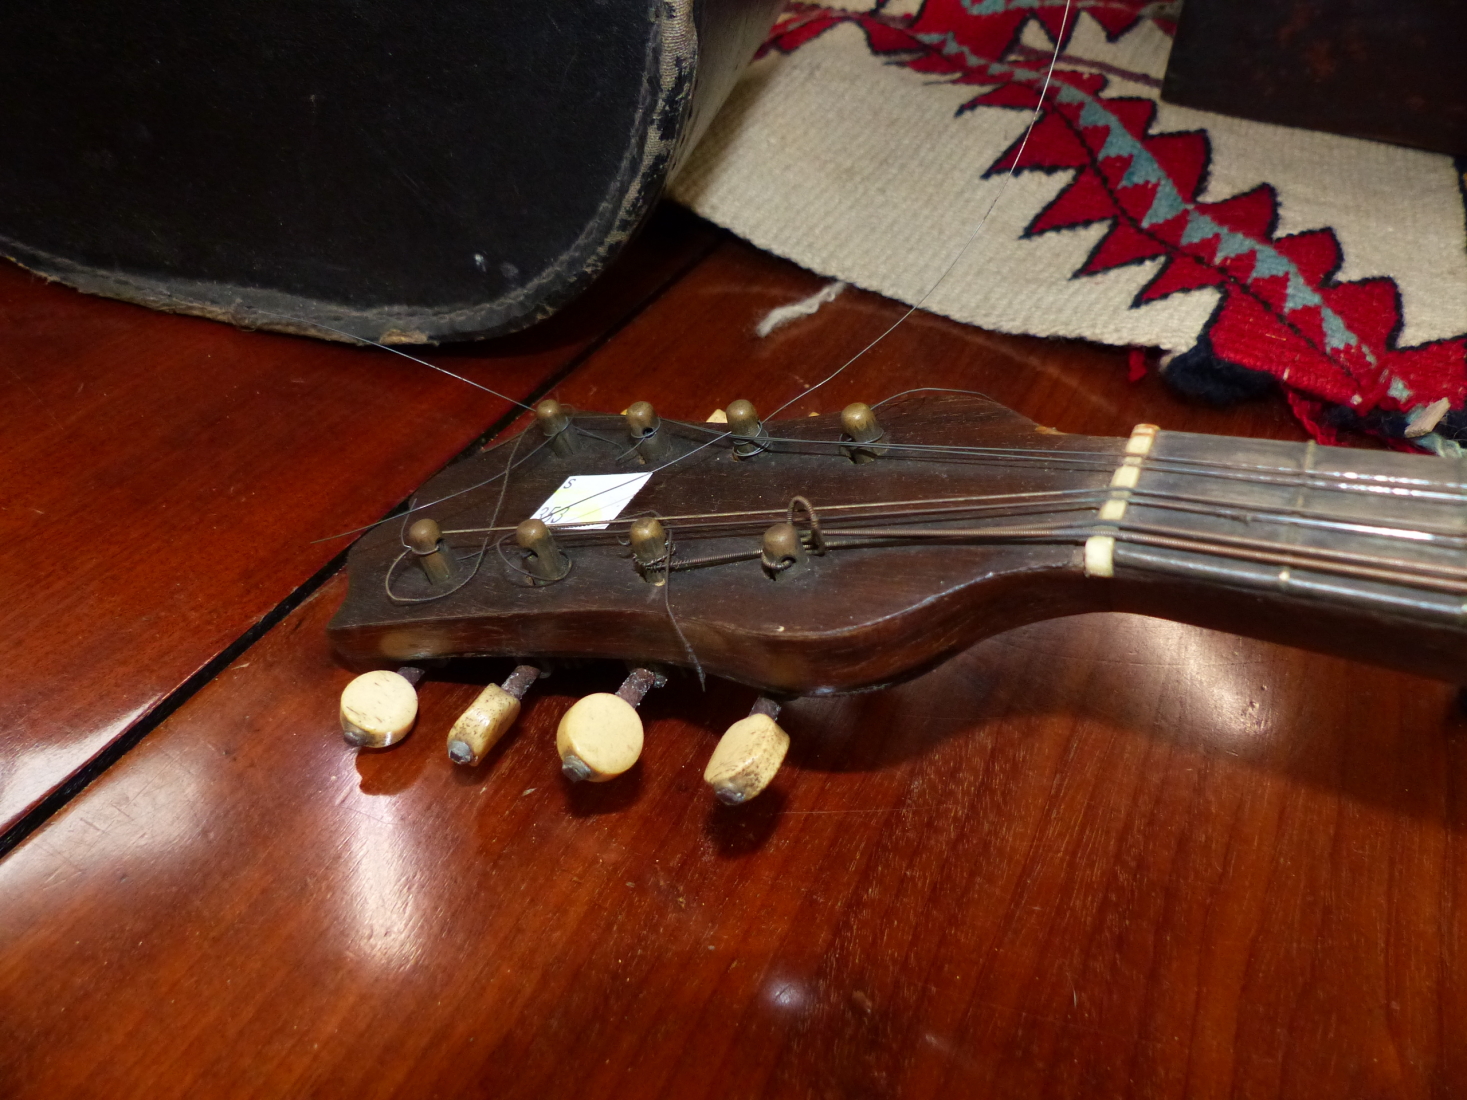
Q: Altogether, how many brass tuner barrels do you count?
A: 8